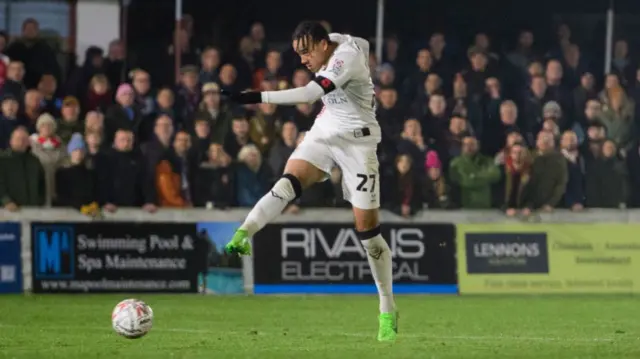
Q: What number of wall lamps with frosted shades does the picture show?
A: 0